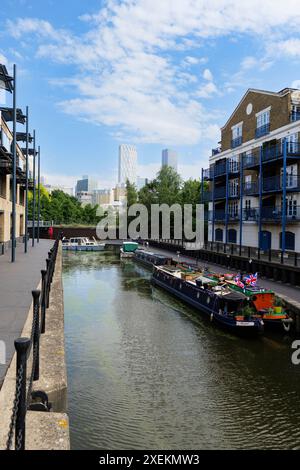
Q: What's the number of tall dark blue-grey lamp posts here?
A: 4